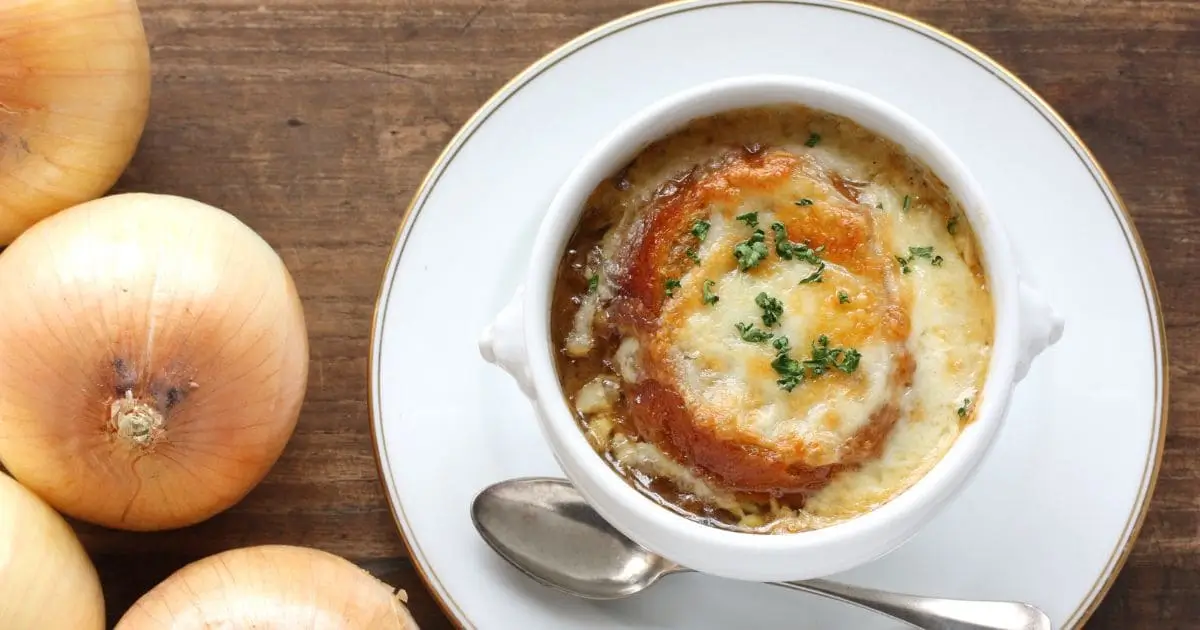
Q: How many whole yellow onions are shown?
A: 4